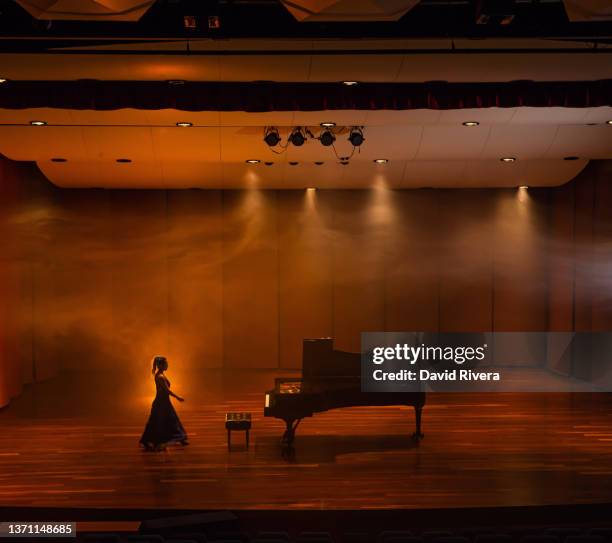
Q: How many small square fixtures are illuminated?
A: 2